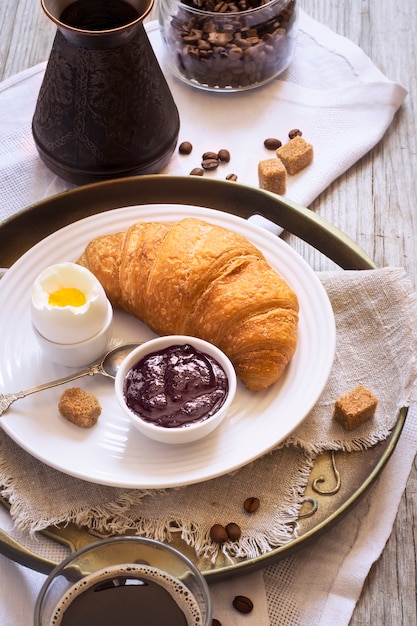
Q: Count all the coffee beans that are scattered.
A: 13